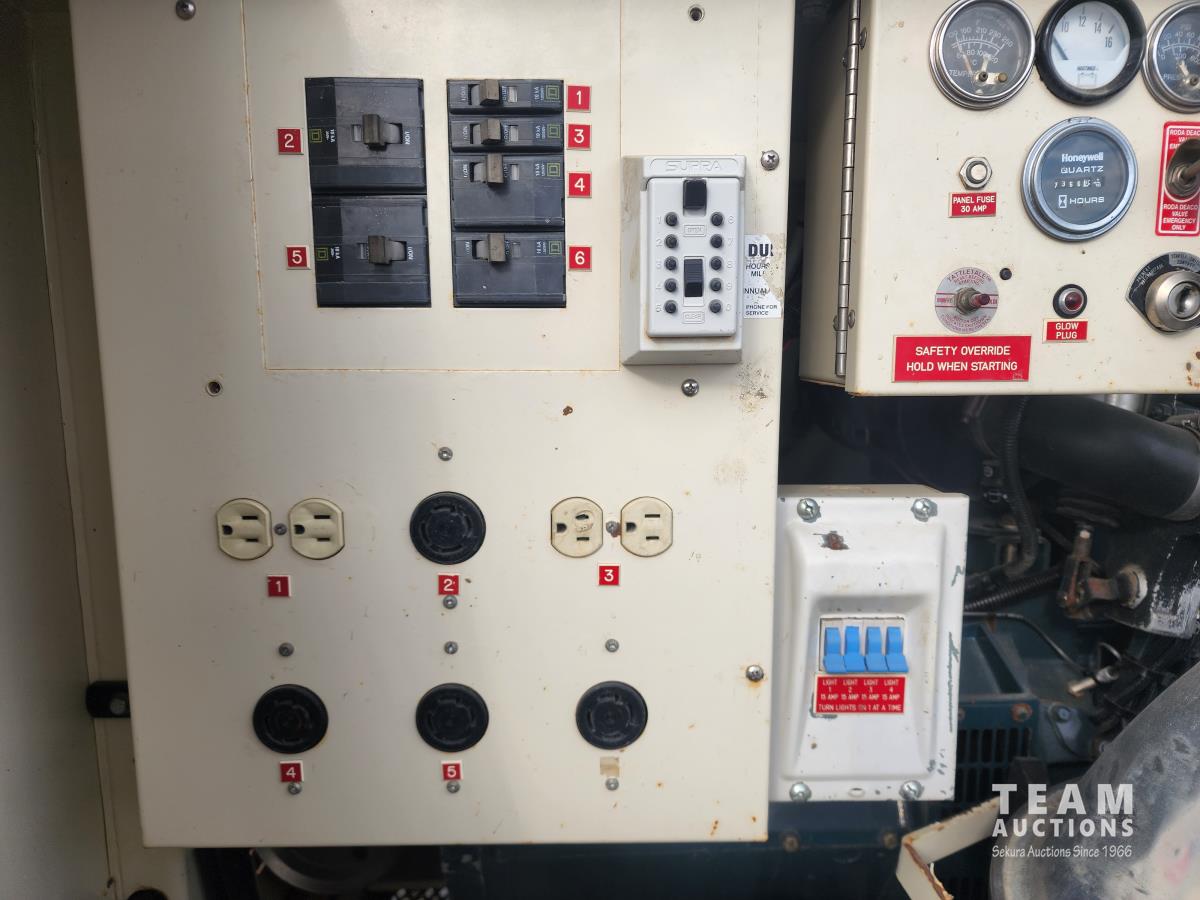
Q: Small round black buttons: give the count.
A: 10